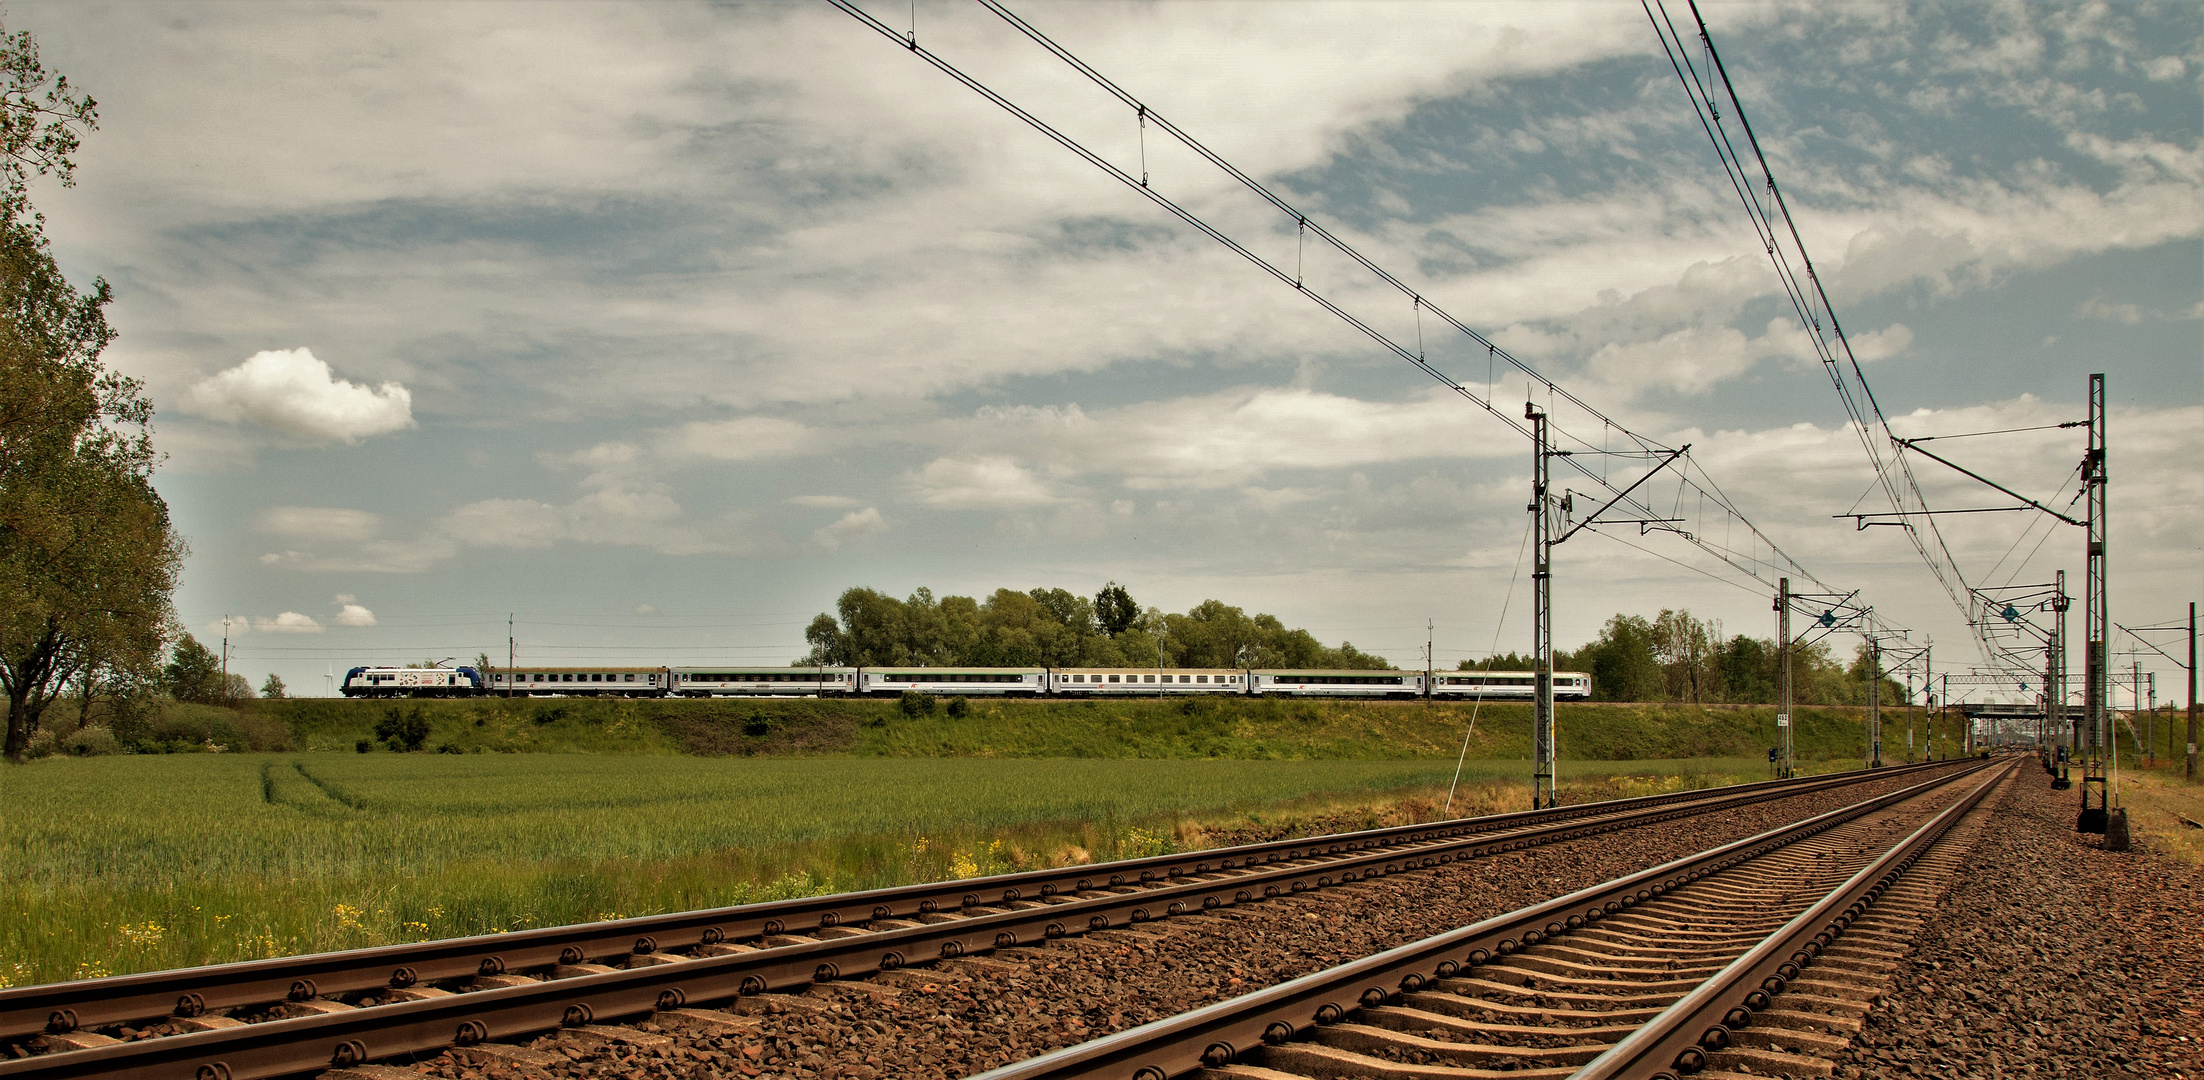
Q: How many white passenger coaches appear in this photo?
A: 6